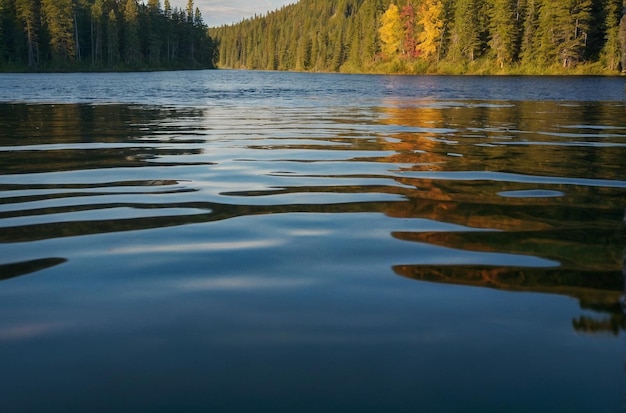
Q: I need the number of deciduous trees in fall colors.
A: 3